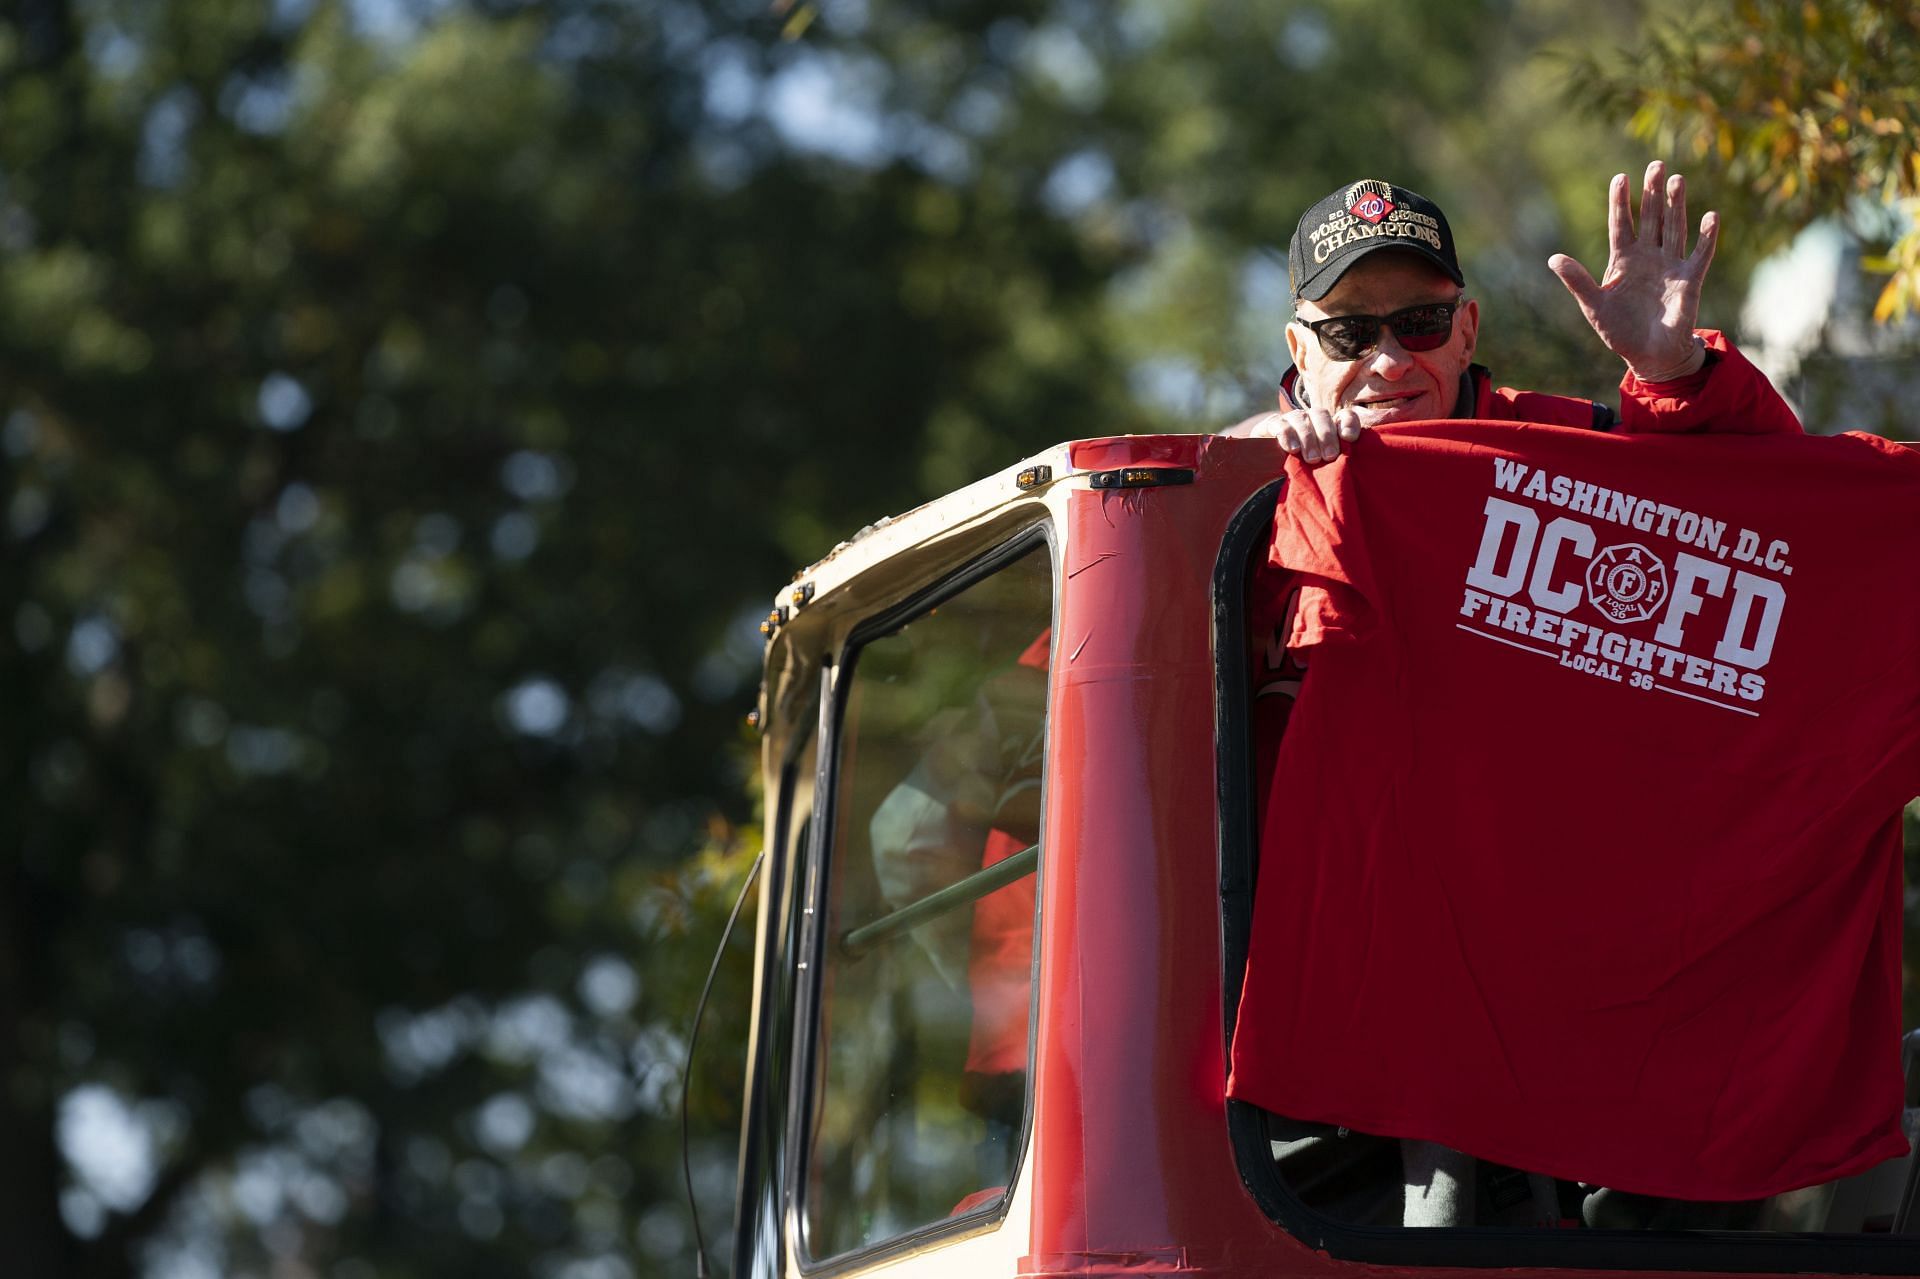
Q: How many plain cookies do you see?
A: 0